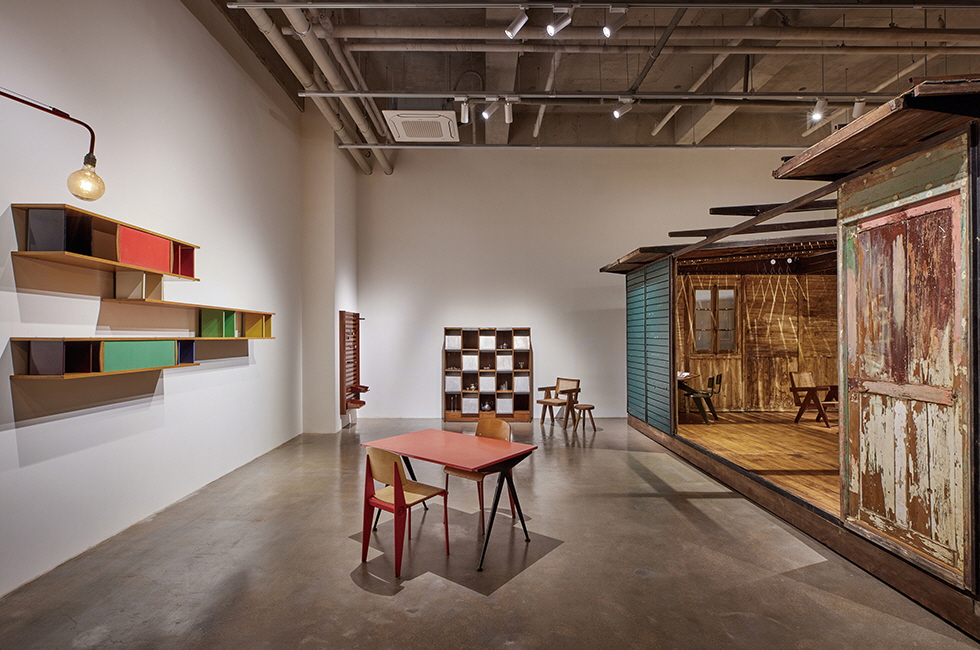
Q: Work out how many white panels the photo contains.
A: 10